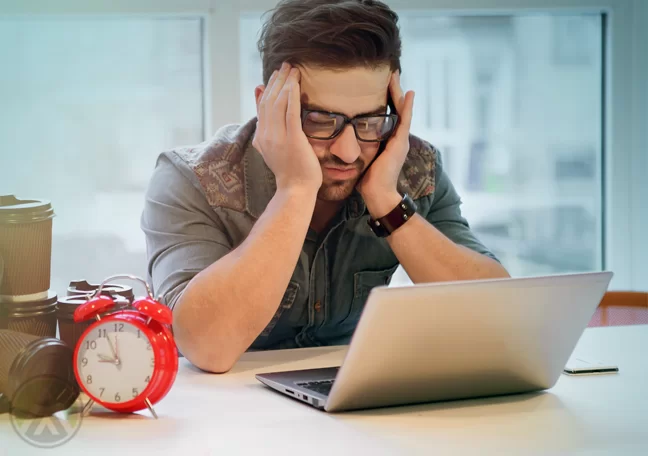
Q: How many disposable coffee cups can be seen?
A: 5